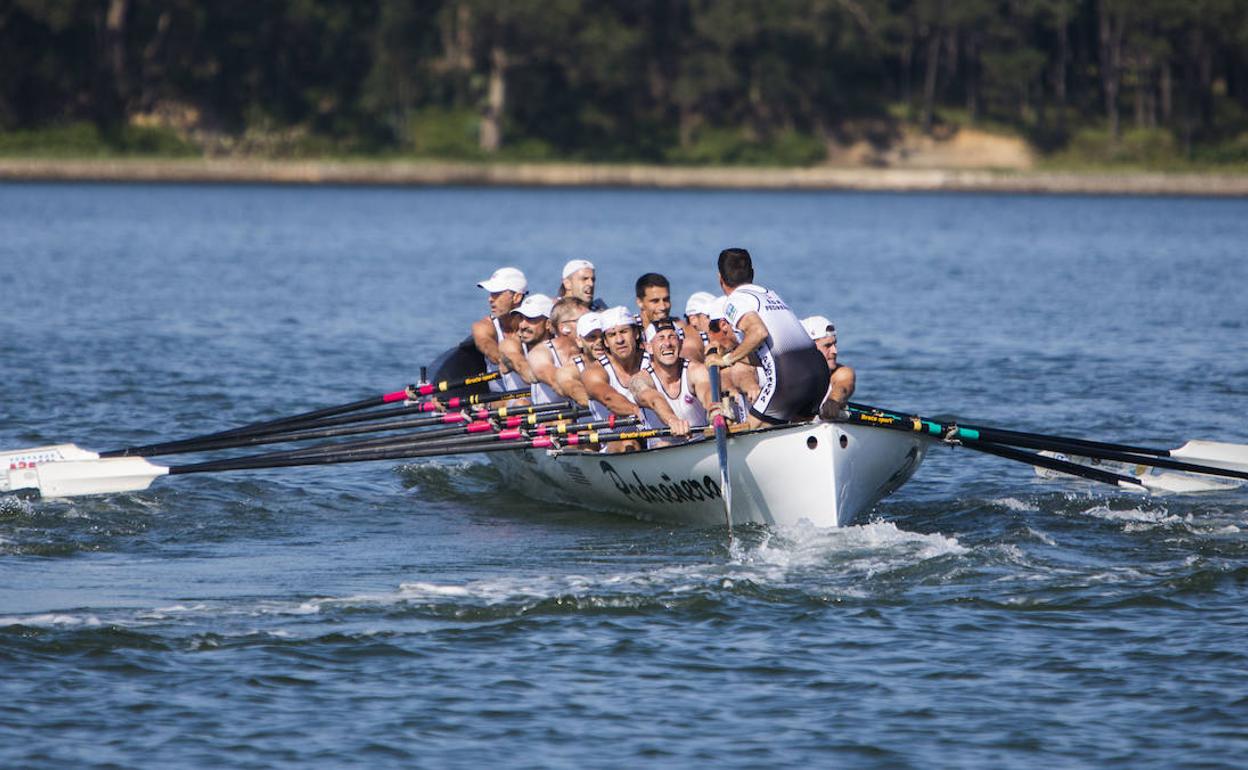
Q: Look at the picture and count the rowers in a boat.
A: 12